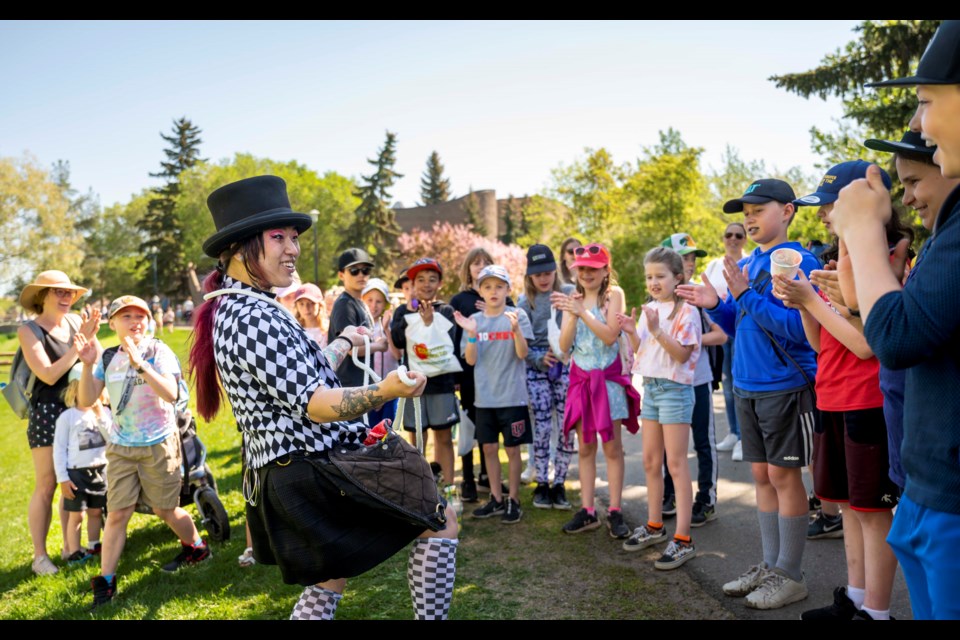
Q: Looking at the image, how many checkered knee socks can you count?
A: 2